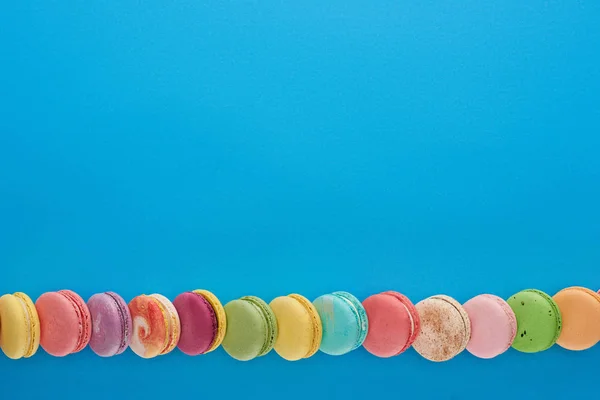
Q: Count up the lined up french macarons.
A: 13